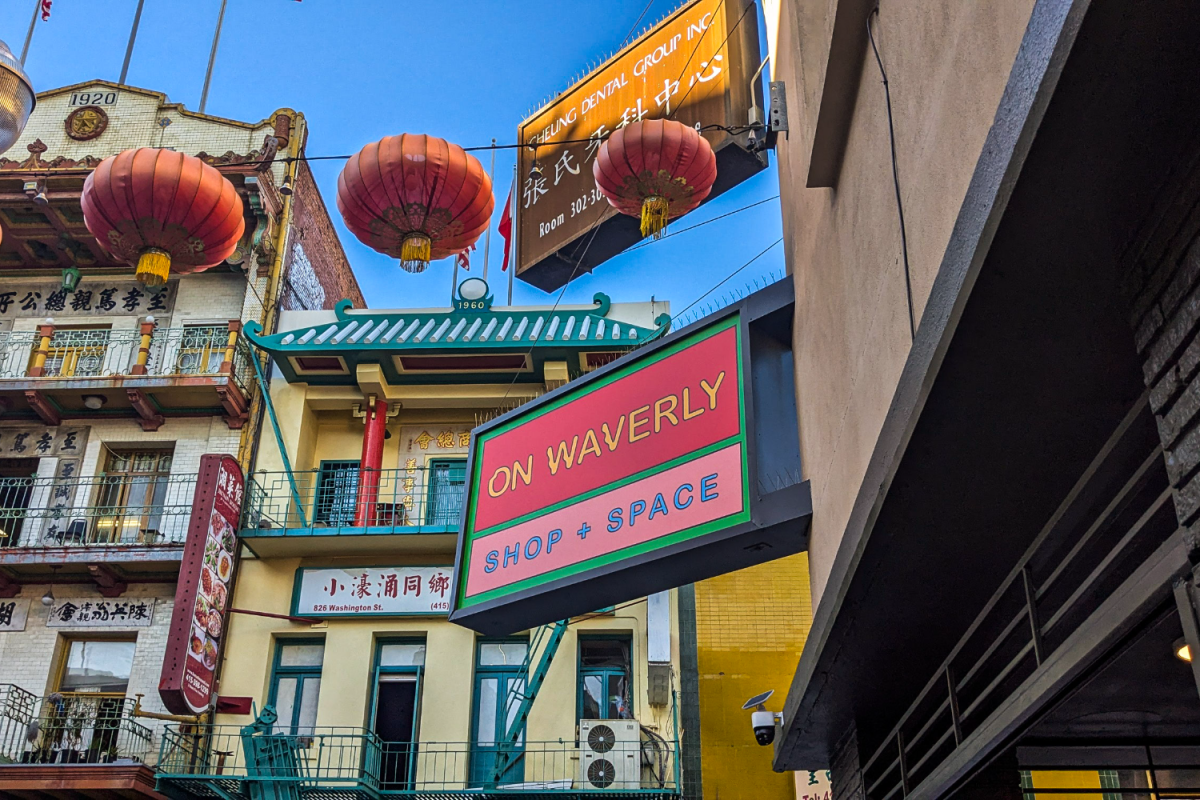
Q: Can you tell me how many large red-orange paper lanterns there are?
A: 3